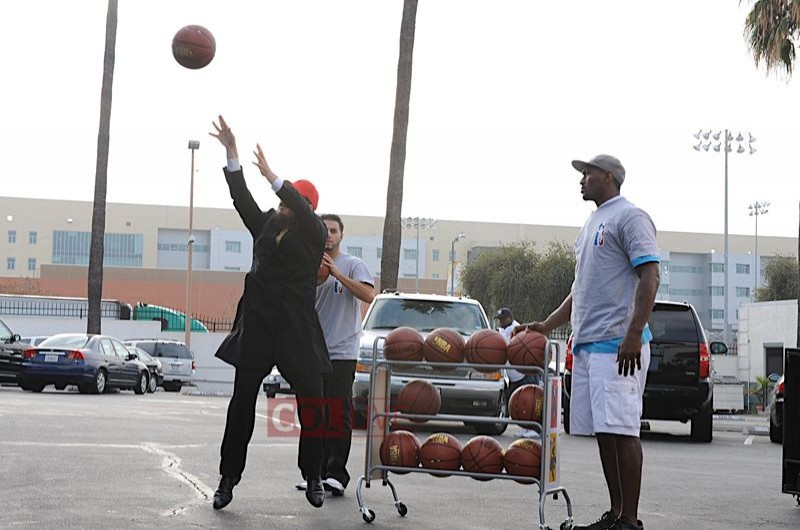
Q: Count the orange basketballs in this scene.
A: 12